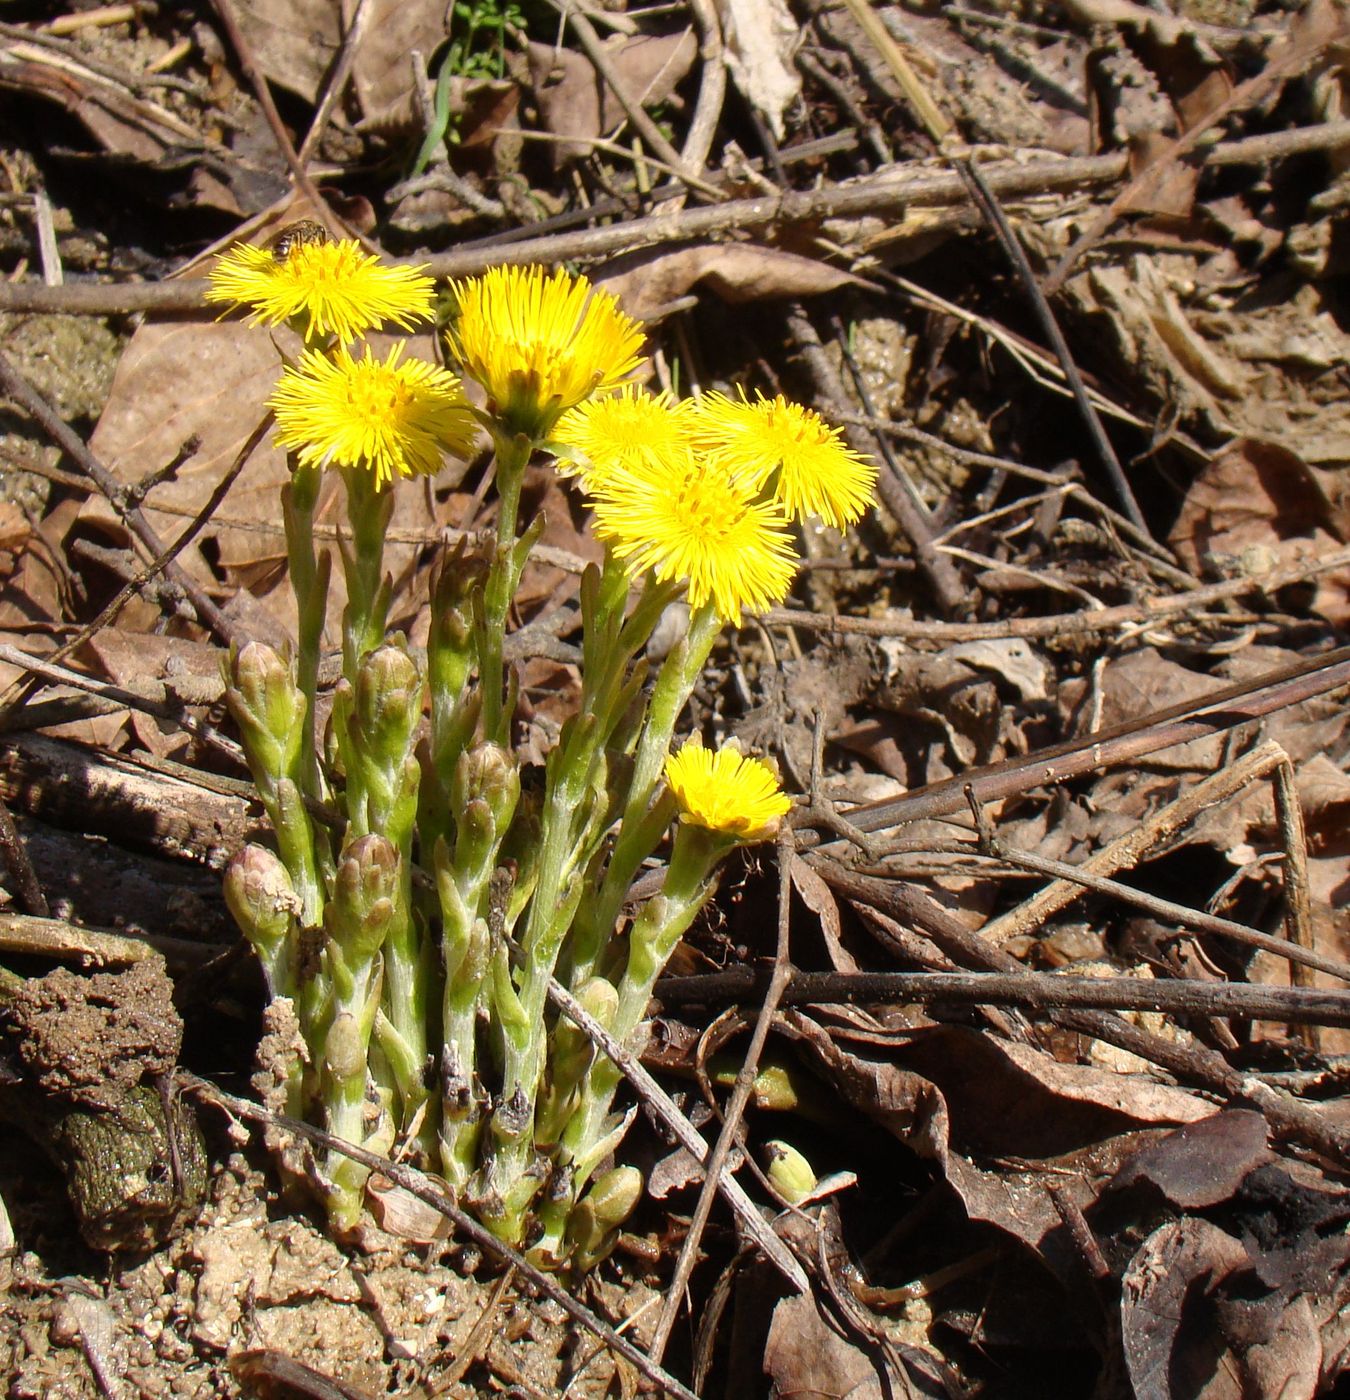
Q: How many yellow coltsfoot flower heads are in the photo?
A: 7